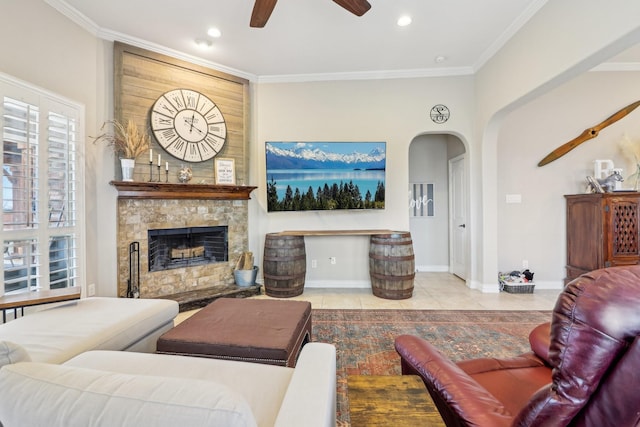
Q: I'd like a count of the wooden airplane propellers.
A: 1